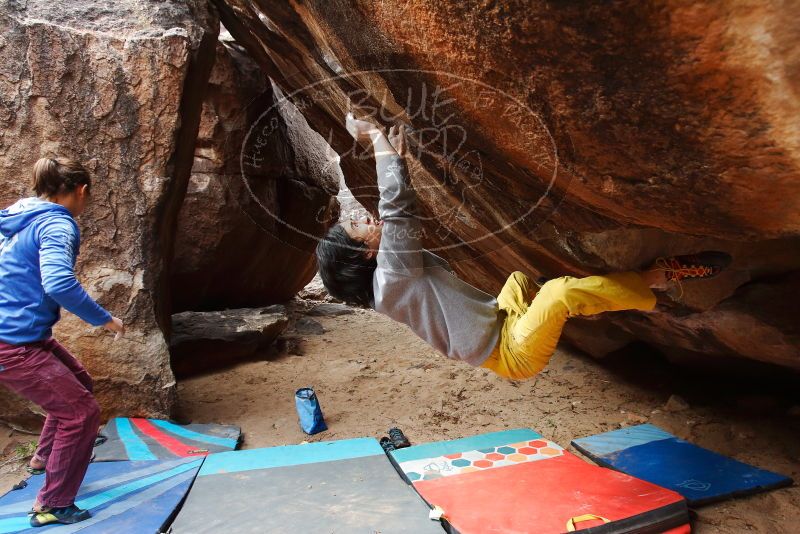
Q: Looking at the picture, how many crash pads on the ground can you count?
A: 5